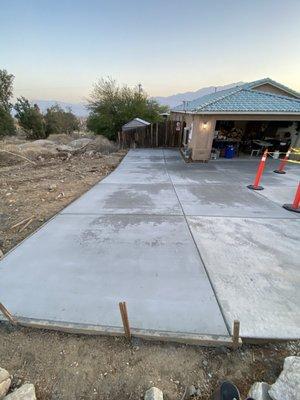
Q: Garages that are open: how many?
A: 1